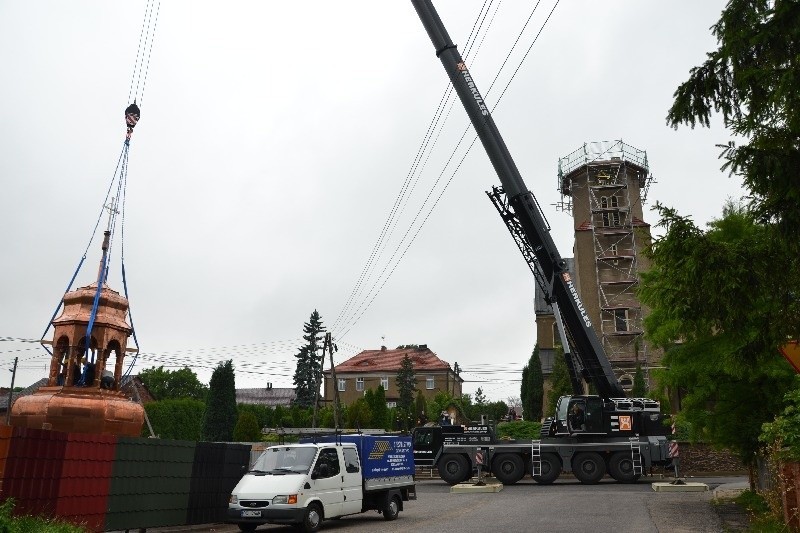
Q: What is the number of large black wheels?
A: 5